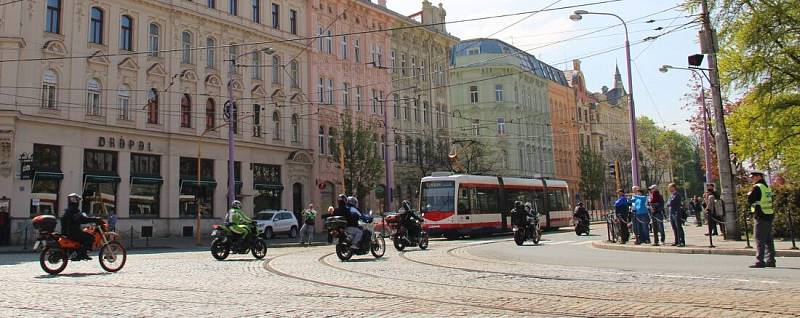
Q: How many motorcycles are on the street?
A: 6